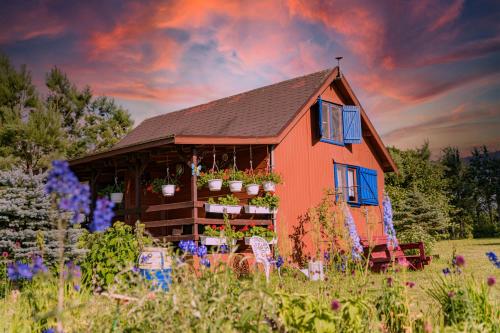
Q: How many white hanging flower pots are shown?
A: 6